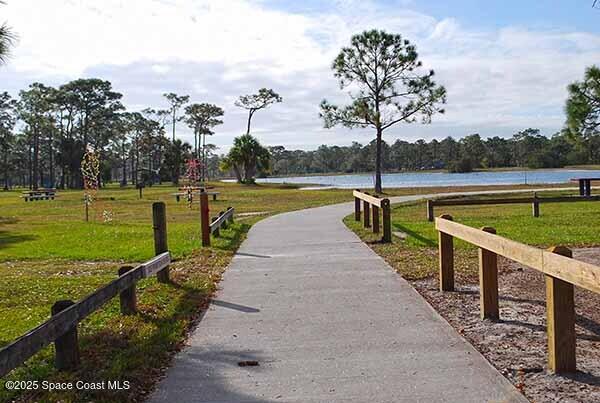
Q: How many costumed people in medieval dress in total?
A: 0